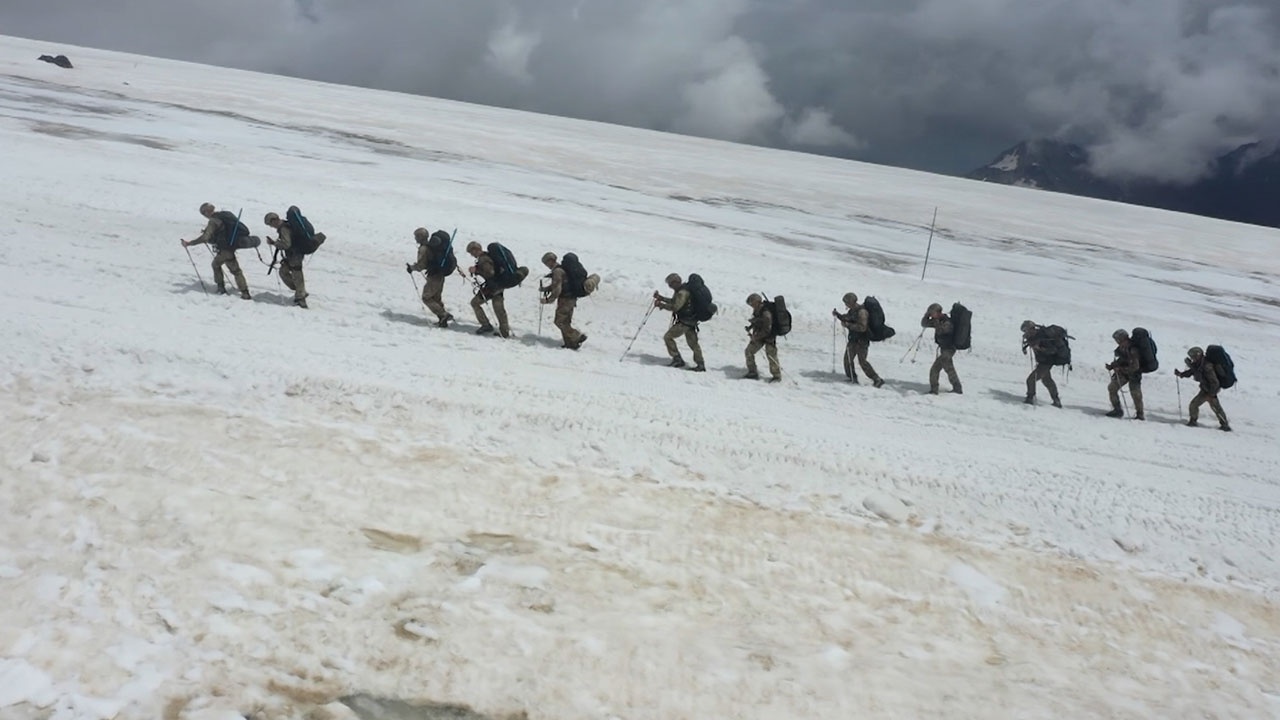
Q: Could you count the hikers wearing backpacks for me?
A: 12